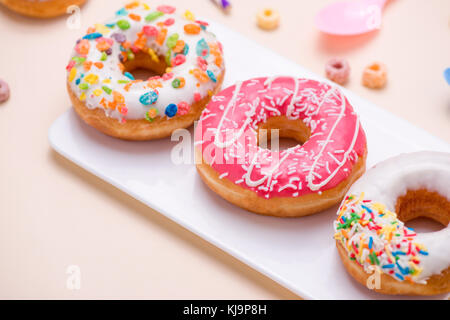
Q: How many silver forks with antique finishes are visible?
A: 0